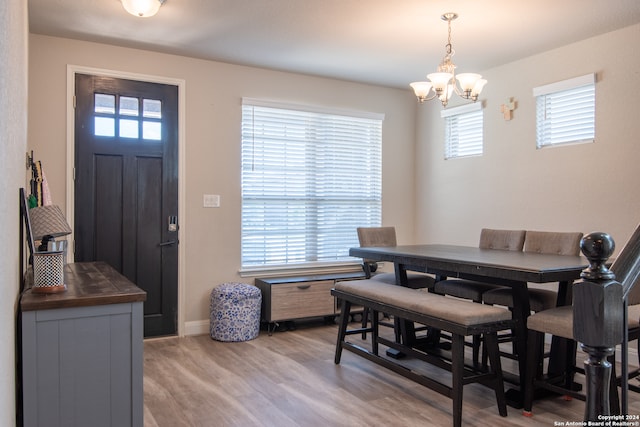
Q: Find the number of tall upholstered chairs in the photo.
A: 4